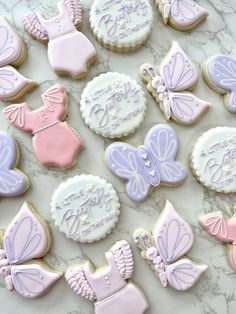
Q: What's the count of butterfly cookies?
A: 8